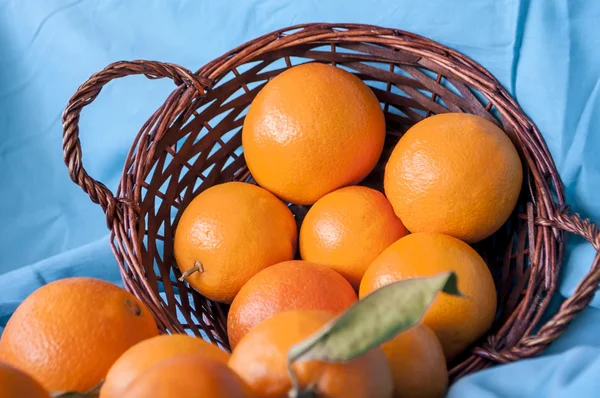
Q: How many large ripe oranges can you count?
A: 12